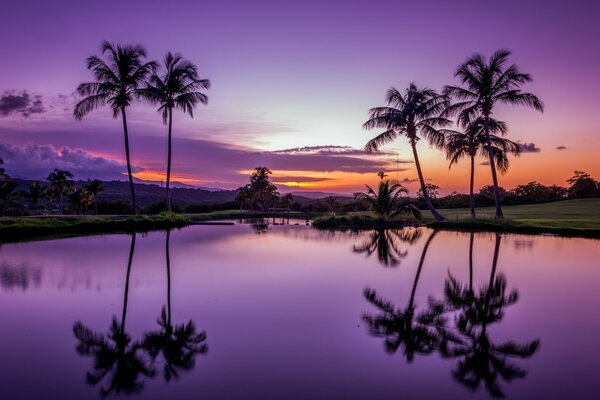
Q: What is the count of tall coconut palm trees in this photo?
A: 5